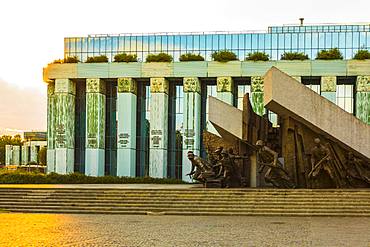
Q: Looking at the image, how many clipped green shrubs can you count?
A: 10